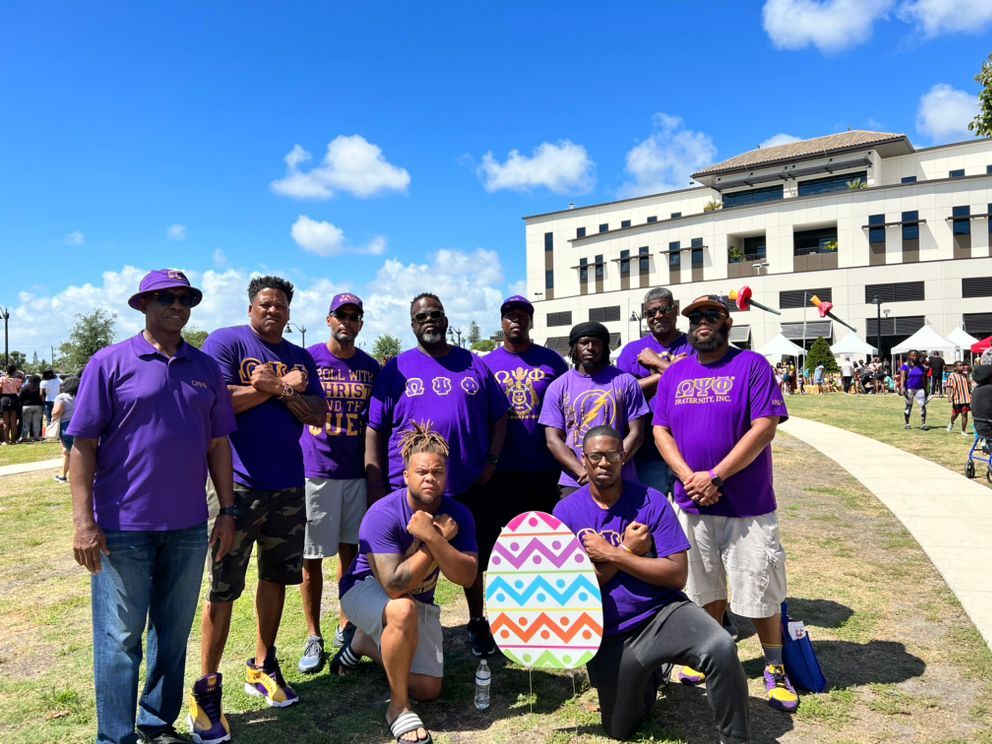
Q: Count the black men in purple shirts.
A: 10